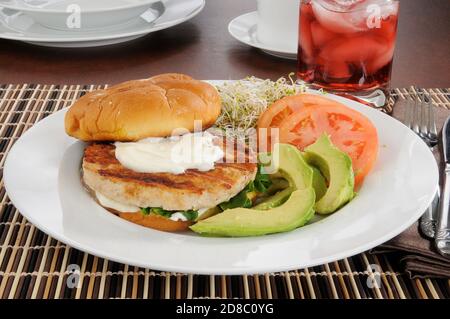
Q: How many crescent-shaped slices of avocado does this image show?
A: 3